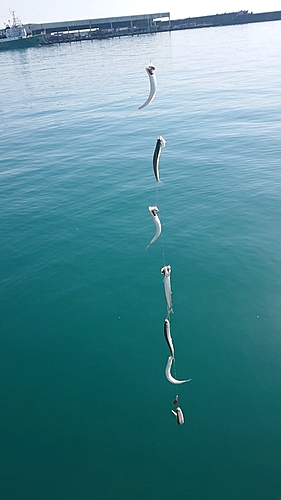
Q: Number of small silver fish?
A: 6